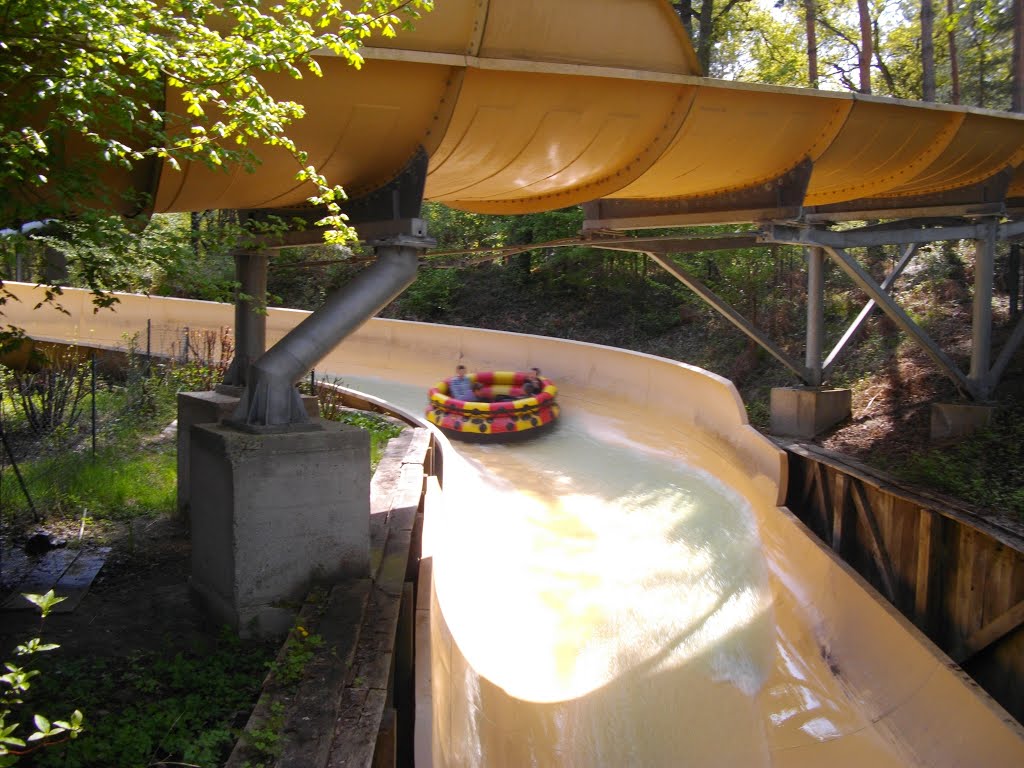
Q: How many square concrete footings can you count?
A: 4